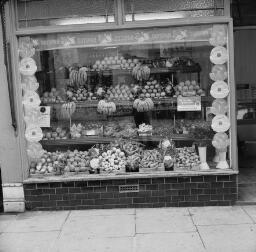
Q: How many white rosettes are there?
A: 6